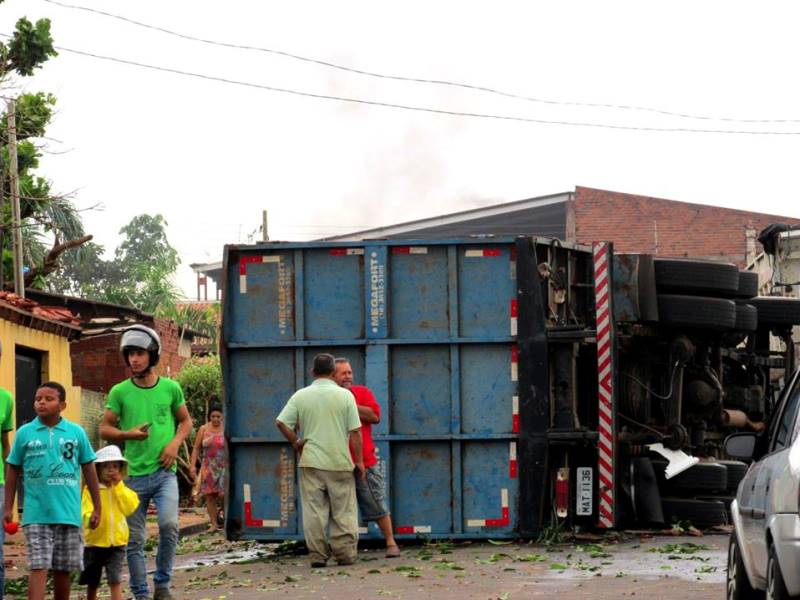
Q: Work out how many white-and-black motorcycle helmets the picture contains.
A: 1